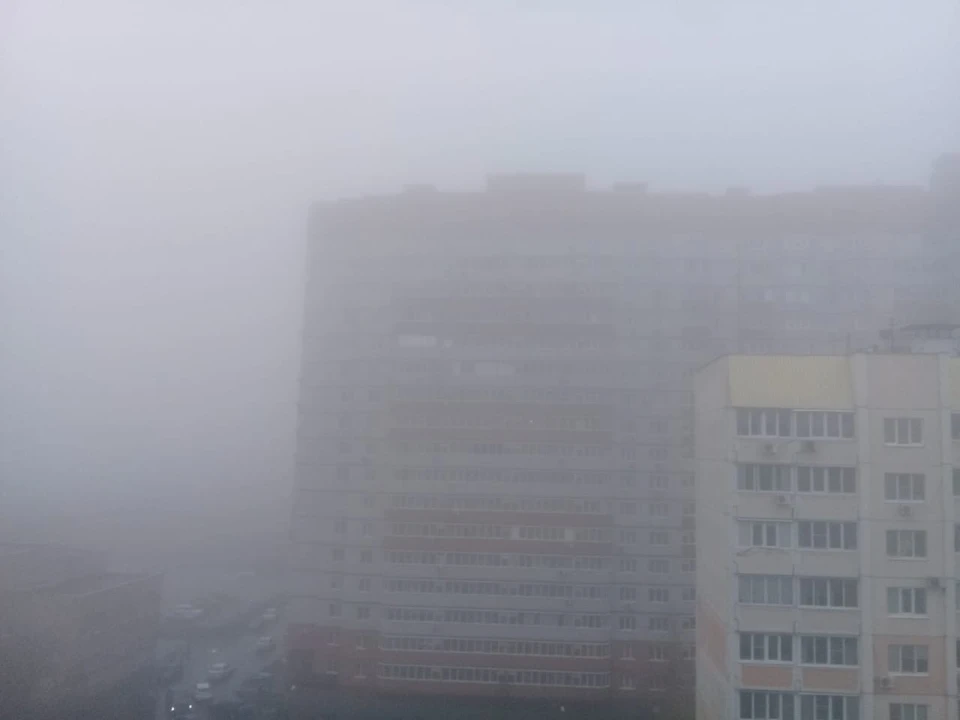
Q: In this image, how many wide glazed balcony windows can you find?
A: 12